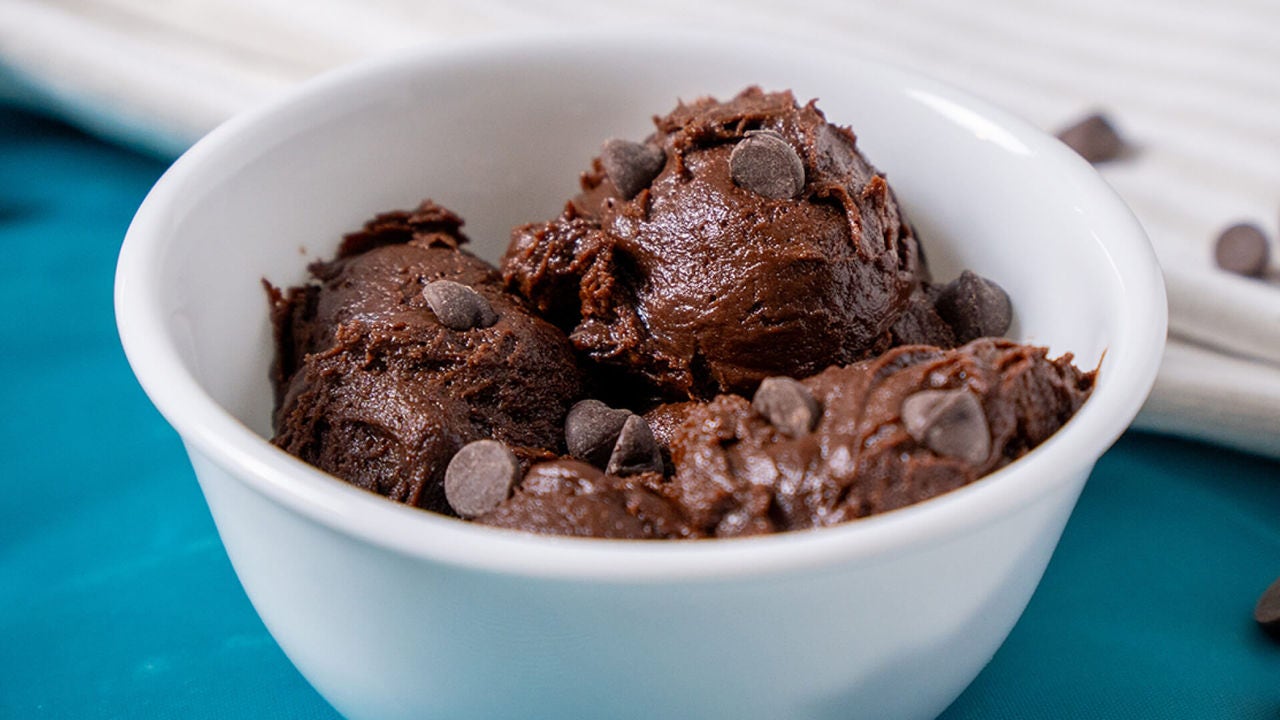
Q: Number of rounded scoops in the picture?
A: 3